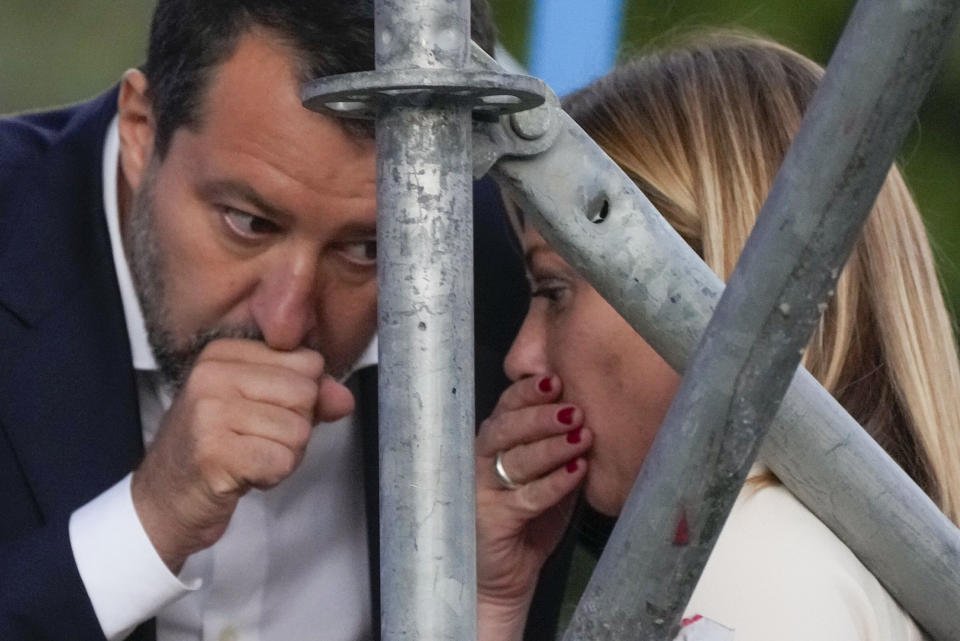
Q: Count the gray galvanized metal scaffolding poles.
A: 3